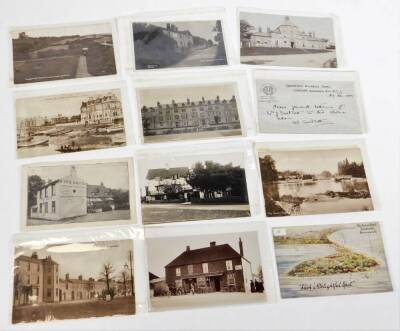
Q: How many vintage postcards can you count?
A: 12